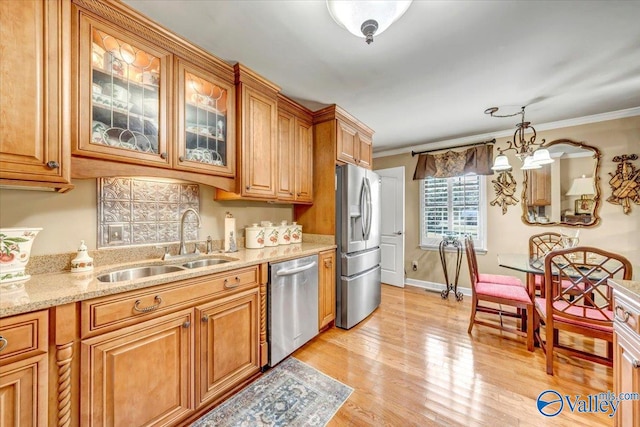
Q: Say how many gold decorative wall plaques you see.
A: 2